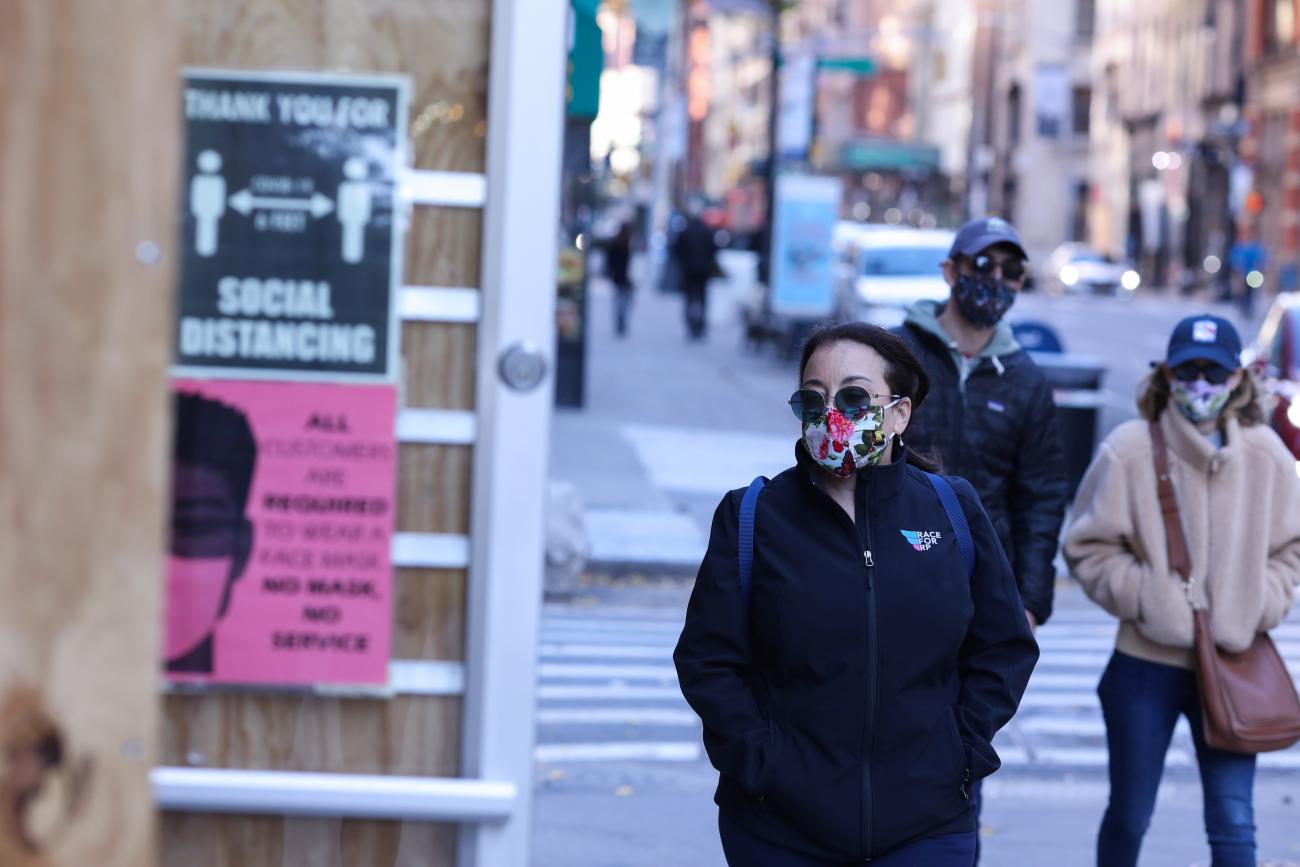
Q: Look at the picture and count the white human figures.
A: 2